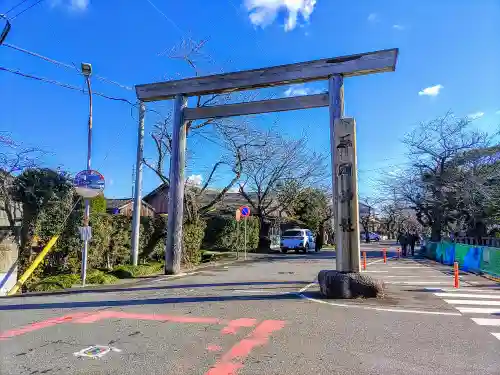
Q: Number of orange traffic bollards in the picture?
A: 4